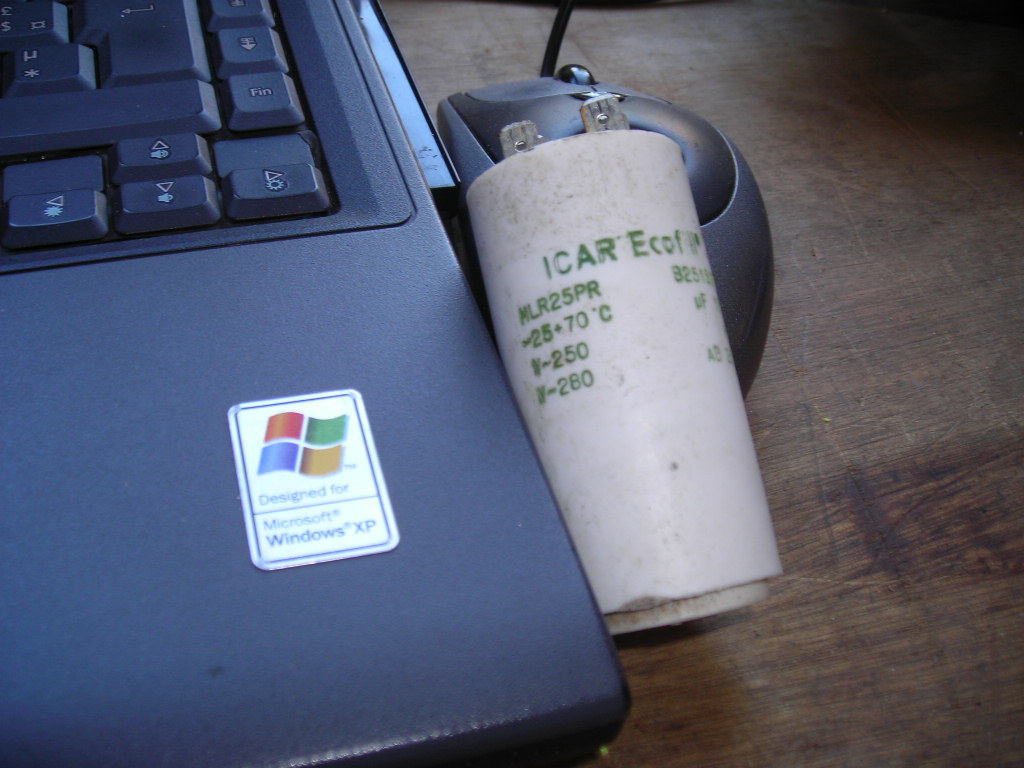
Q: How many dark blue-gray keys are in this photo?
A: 11